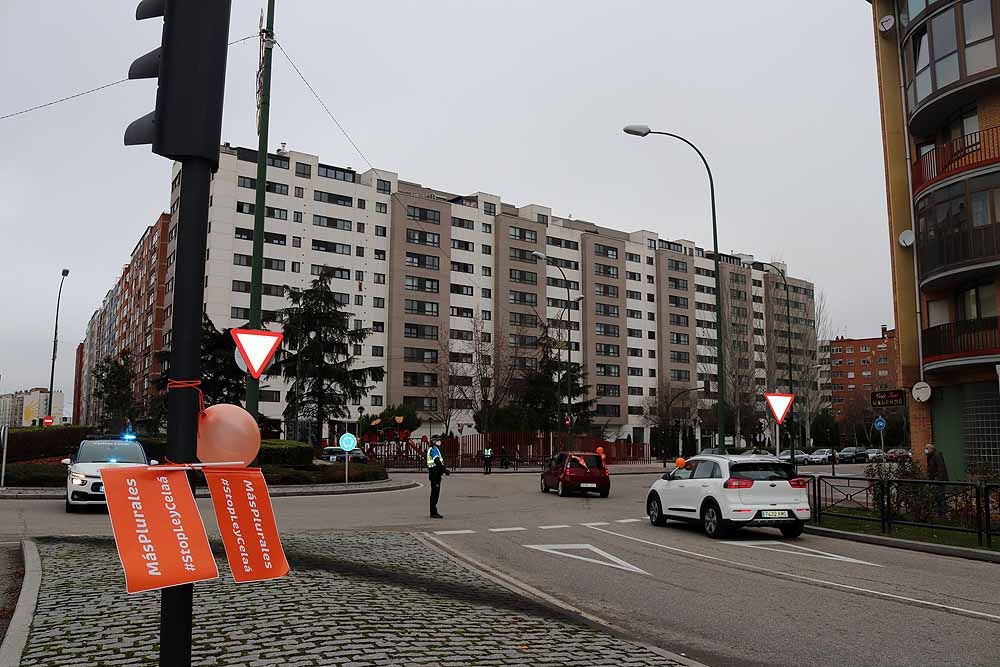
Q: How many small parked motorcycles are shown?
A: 0